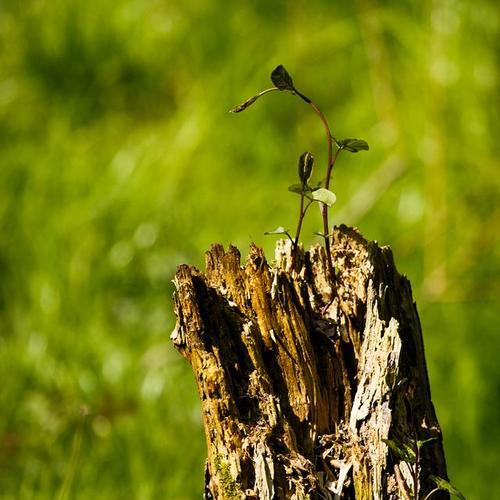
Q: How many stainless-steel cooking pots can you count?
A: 0